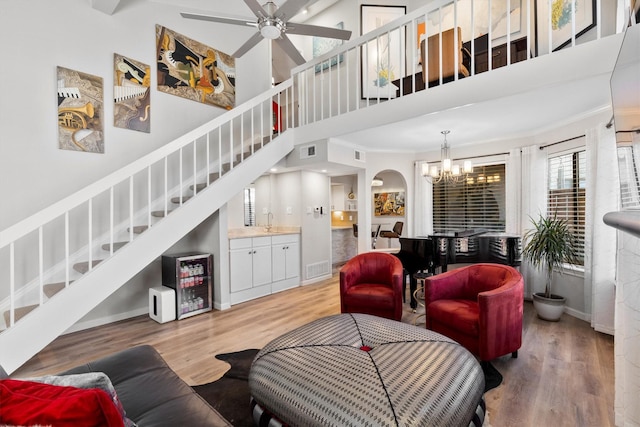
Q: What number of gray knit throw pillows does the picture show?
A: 1